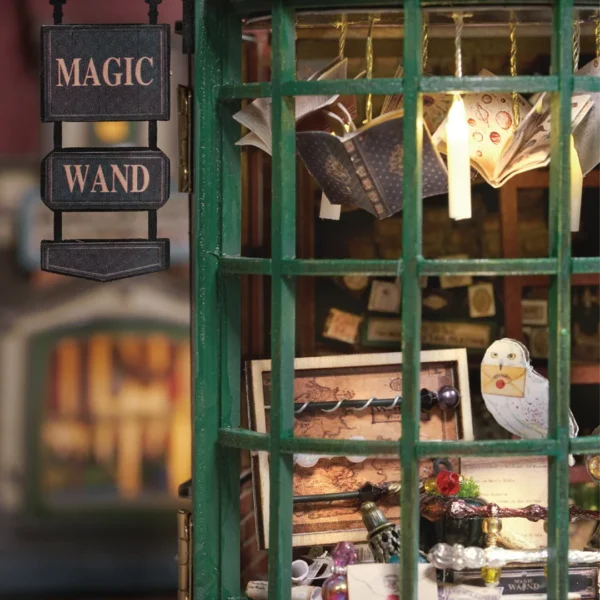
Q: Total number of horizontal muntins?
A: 3